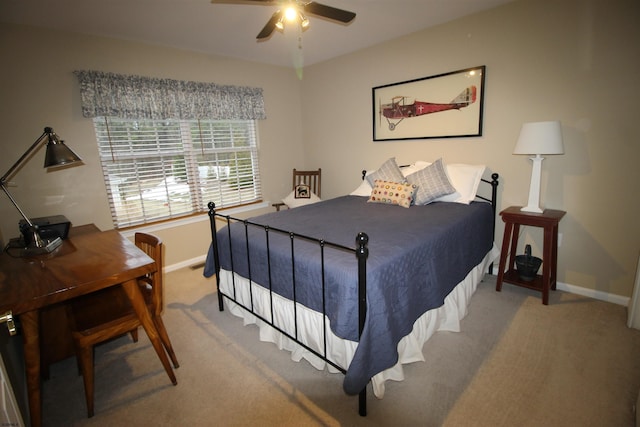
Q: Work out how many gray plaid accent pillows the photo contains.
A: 2